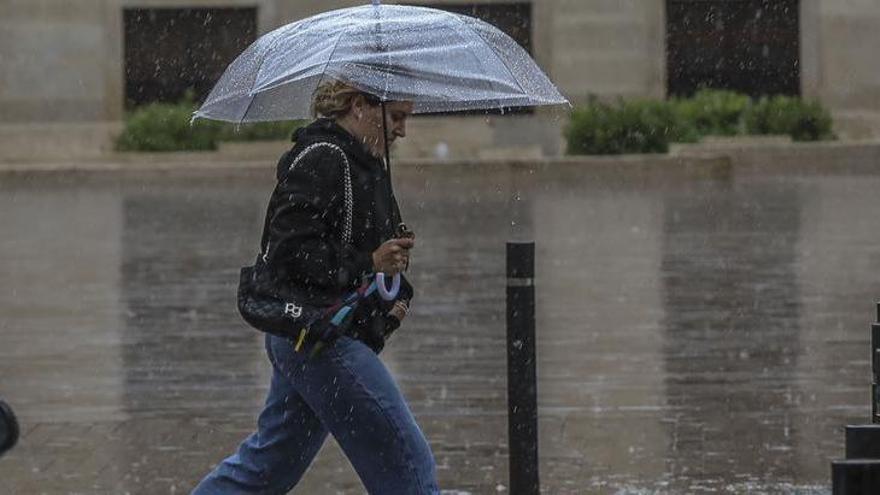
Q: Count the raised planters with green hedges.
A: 2